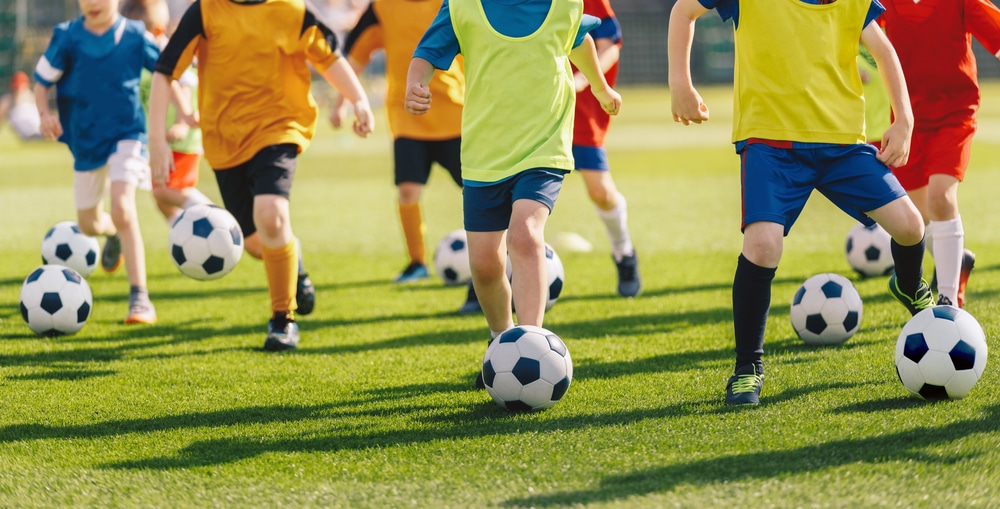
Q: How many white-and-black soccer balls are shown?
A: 9